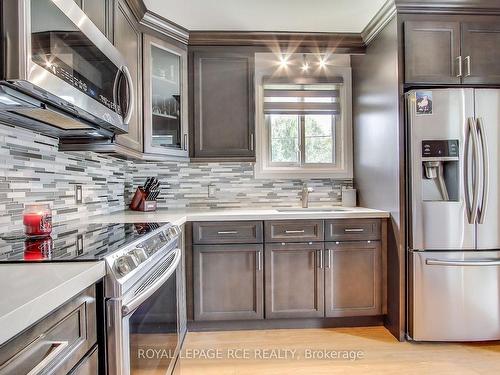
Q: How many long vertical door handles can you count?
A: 2